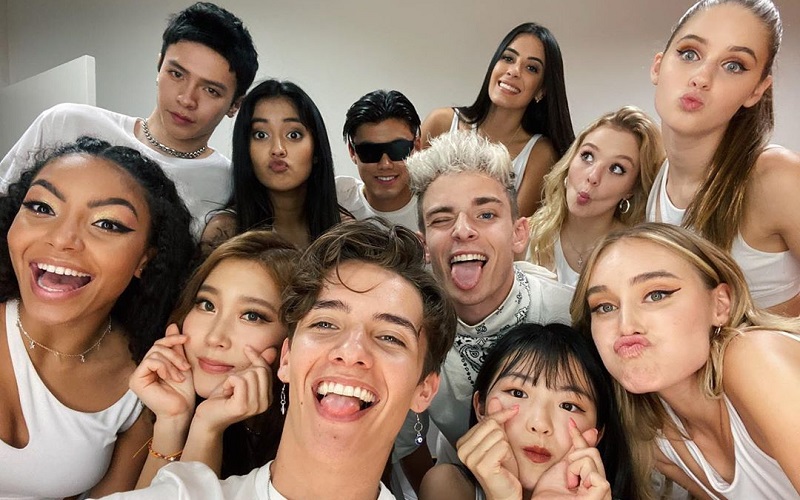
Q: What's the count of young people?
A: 12